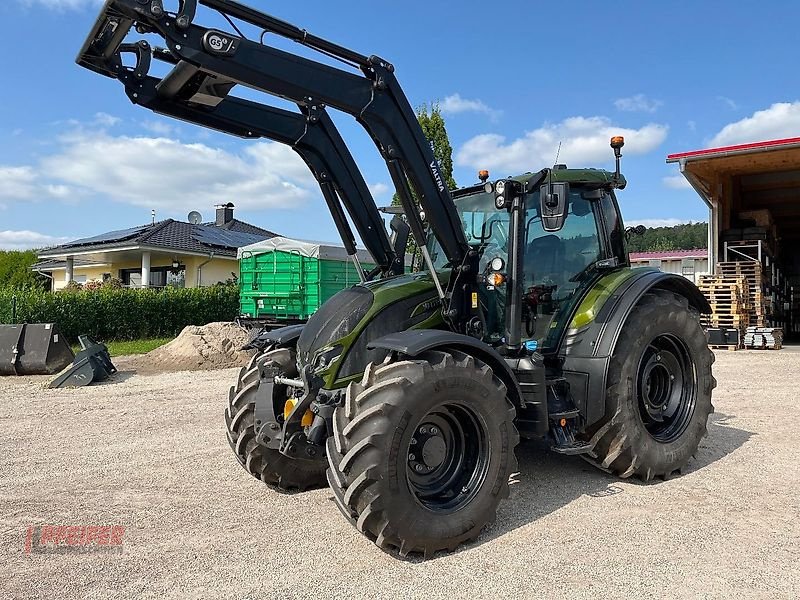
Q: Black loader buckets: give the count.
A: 2